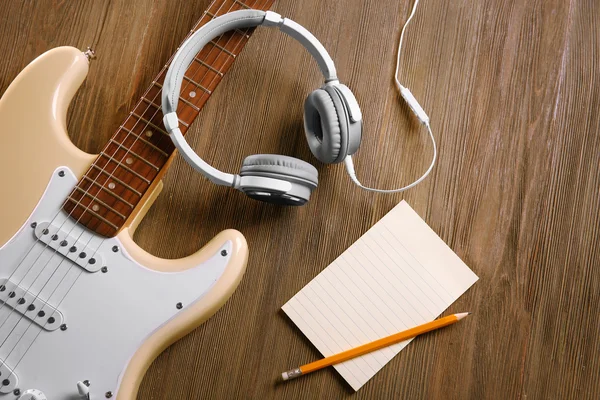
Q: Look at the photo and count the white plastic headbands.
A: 1